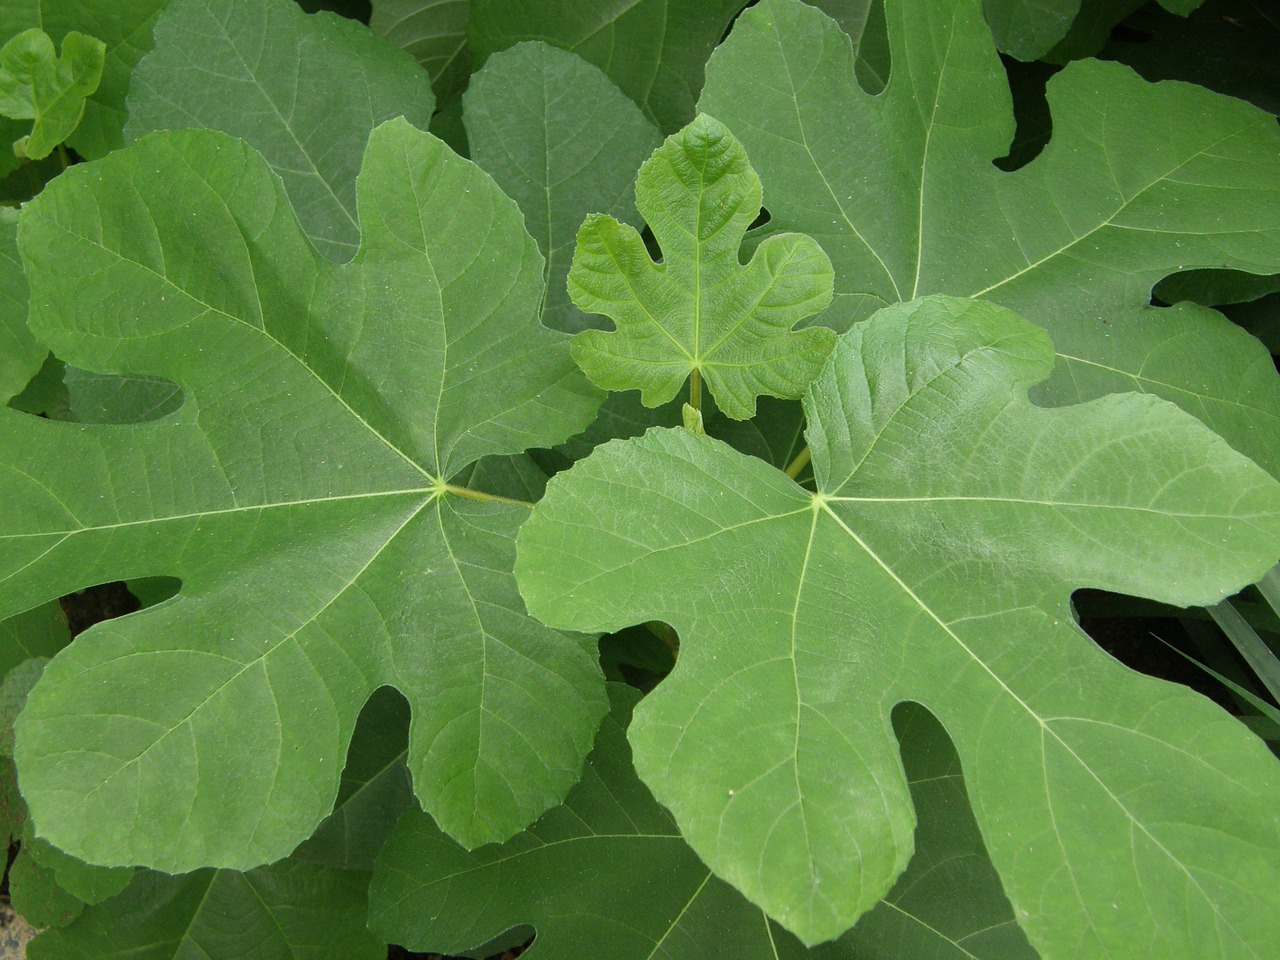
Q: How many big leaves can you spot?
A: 3